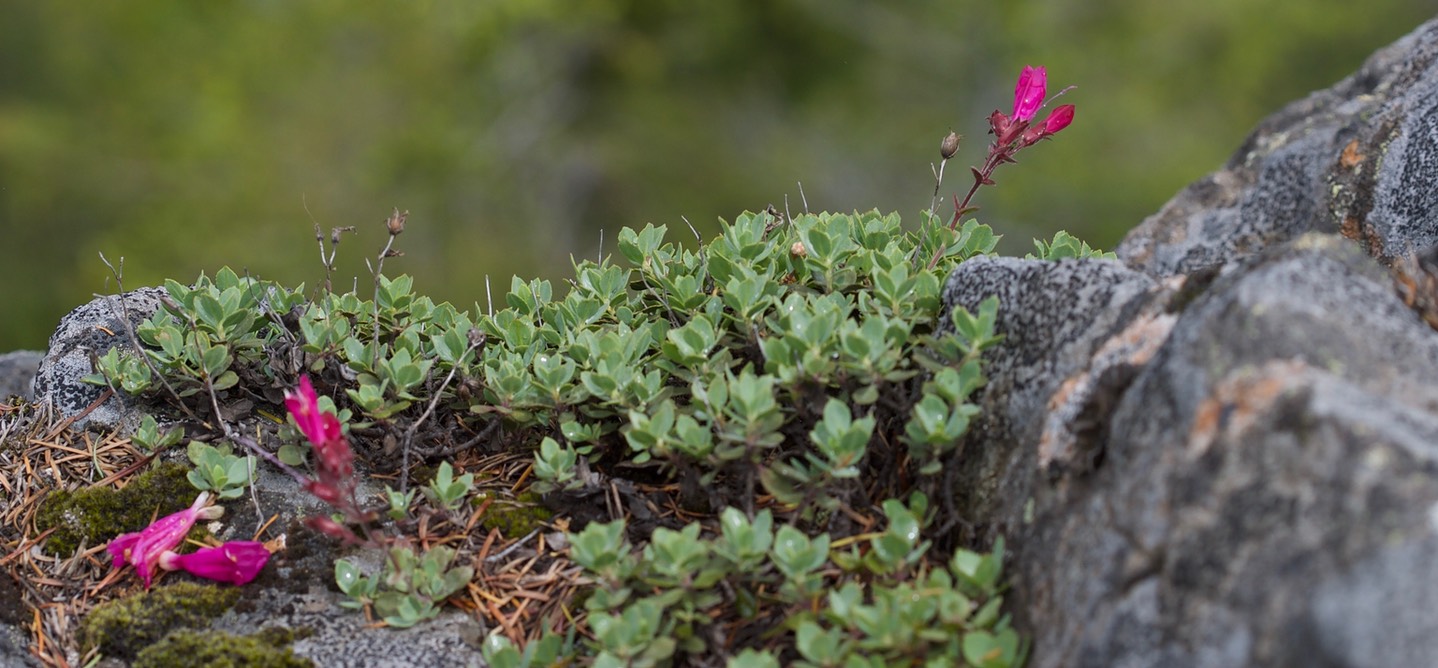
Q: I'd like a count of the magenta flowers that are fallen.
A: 2